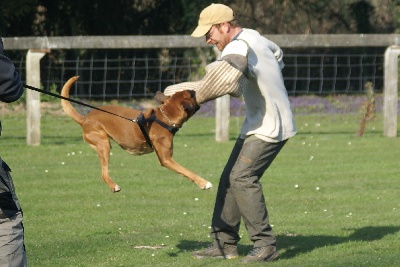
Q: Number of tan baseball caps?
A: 1